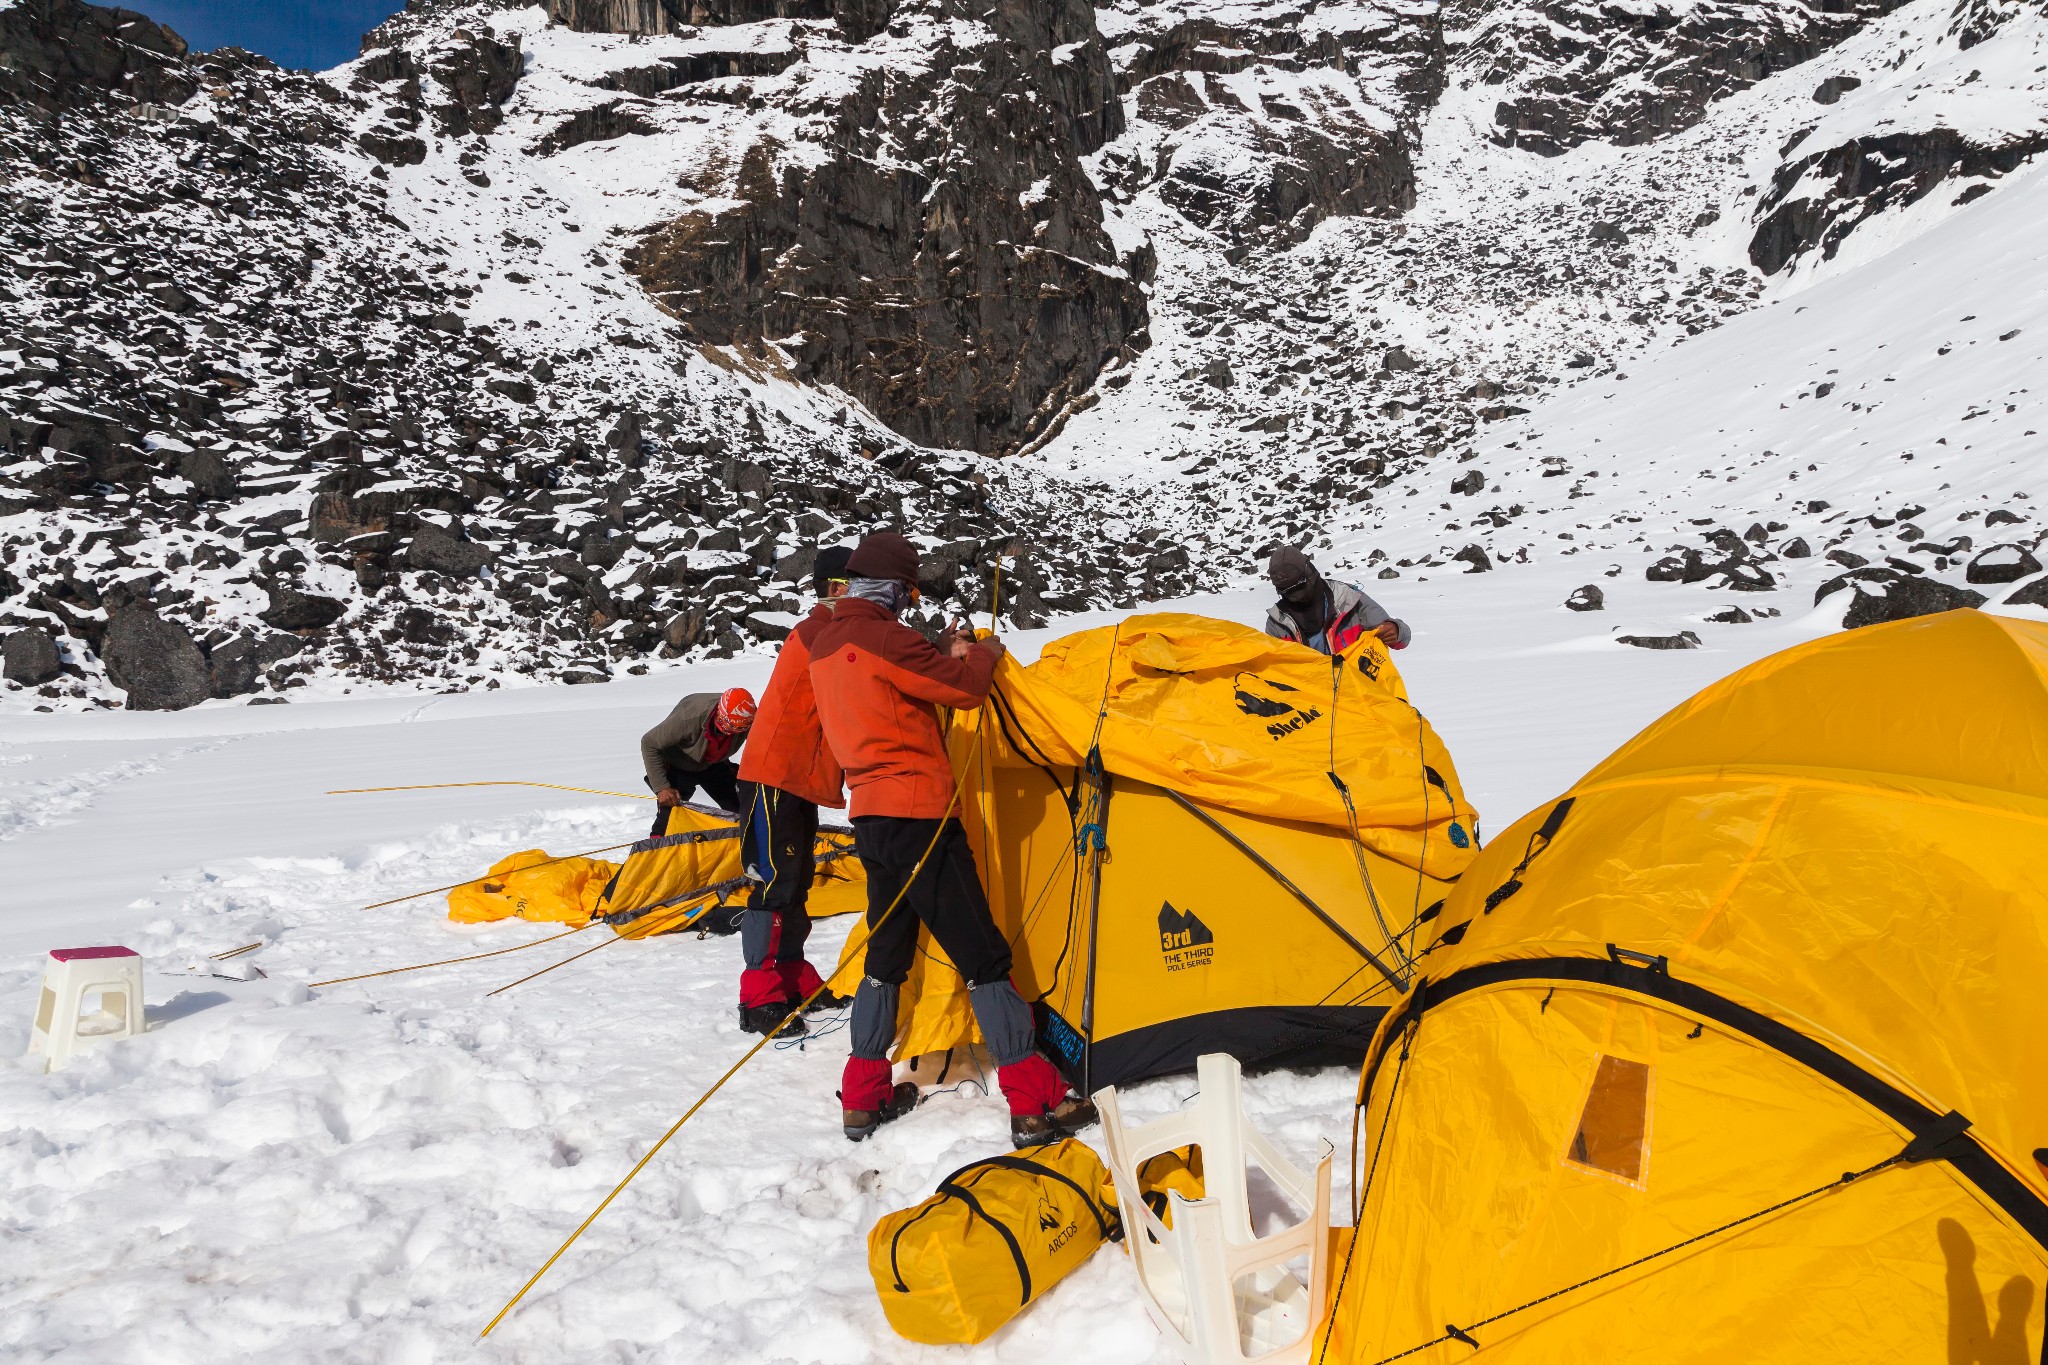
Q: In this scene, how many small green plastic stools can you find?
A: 0